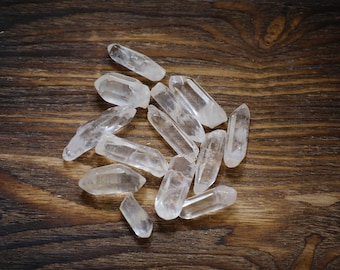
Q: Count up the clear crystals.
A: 13